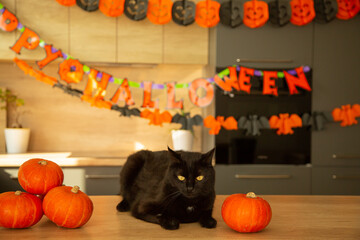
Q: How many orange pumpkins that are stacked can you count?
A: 3